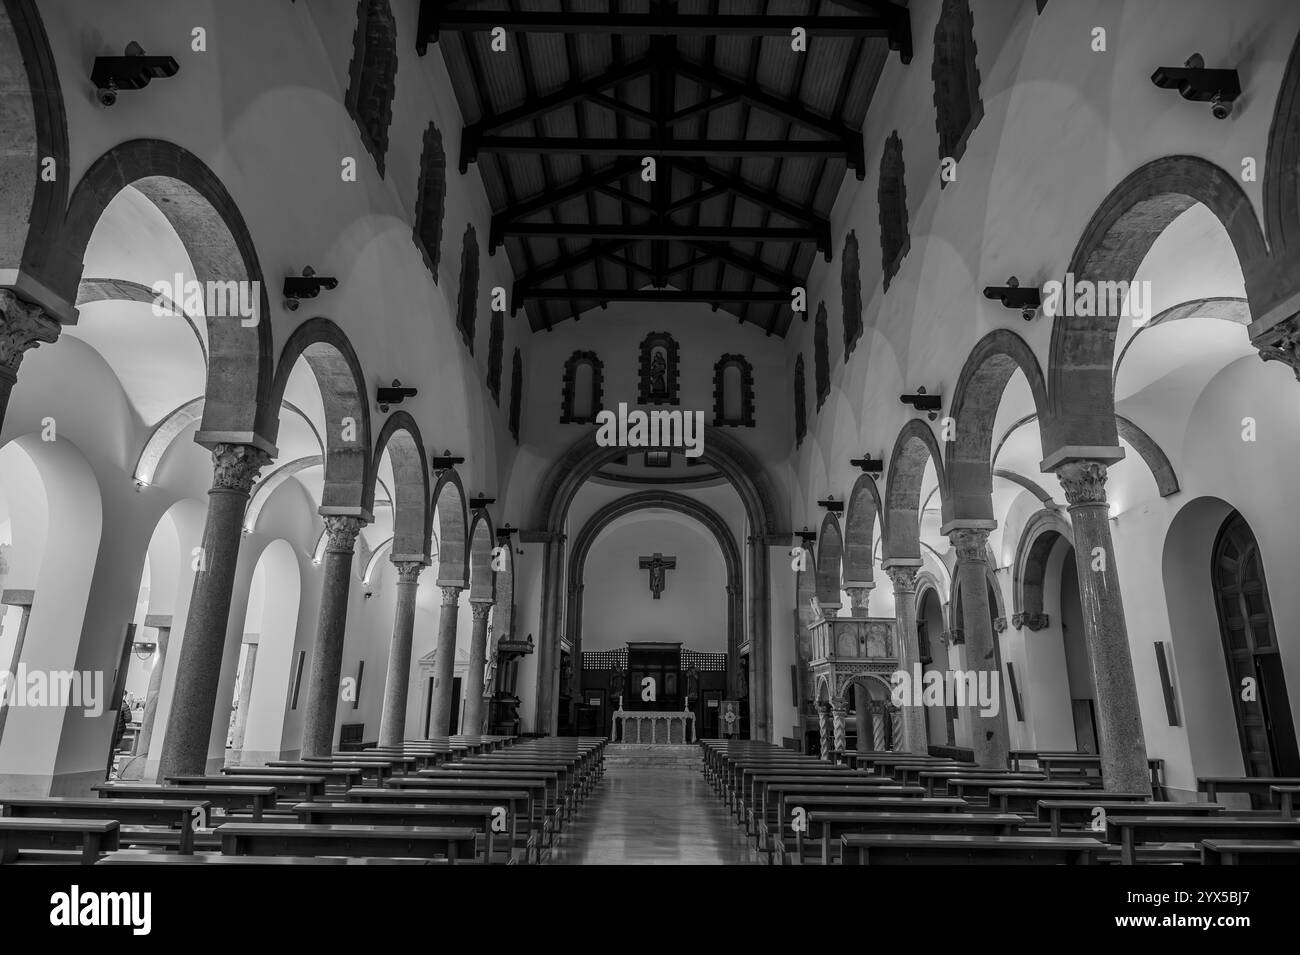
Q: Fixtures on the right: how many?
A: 6